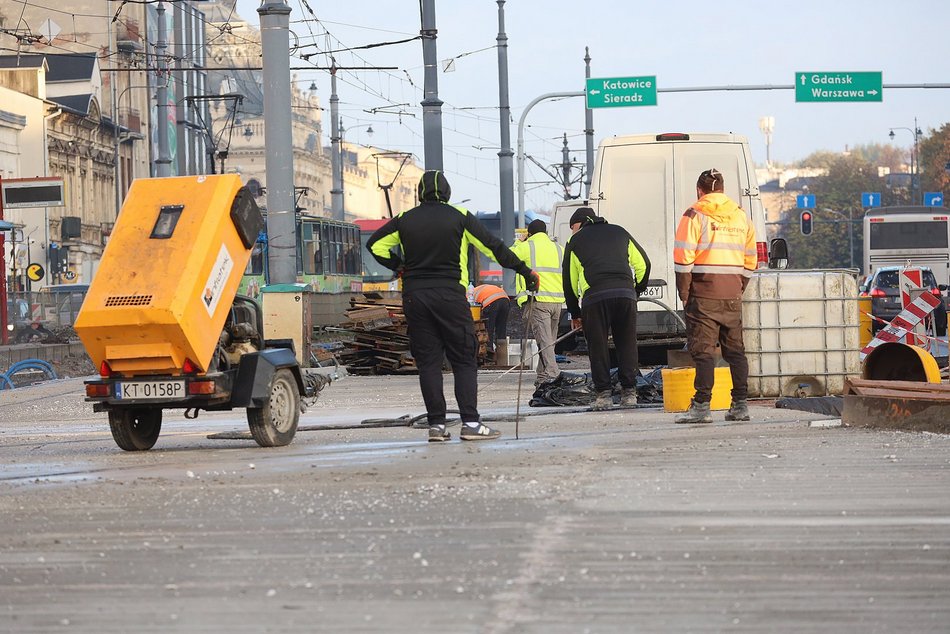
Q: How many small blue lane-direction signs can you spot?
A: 3